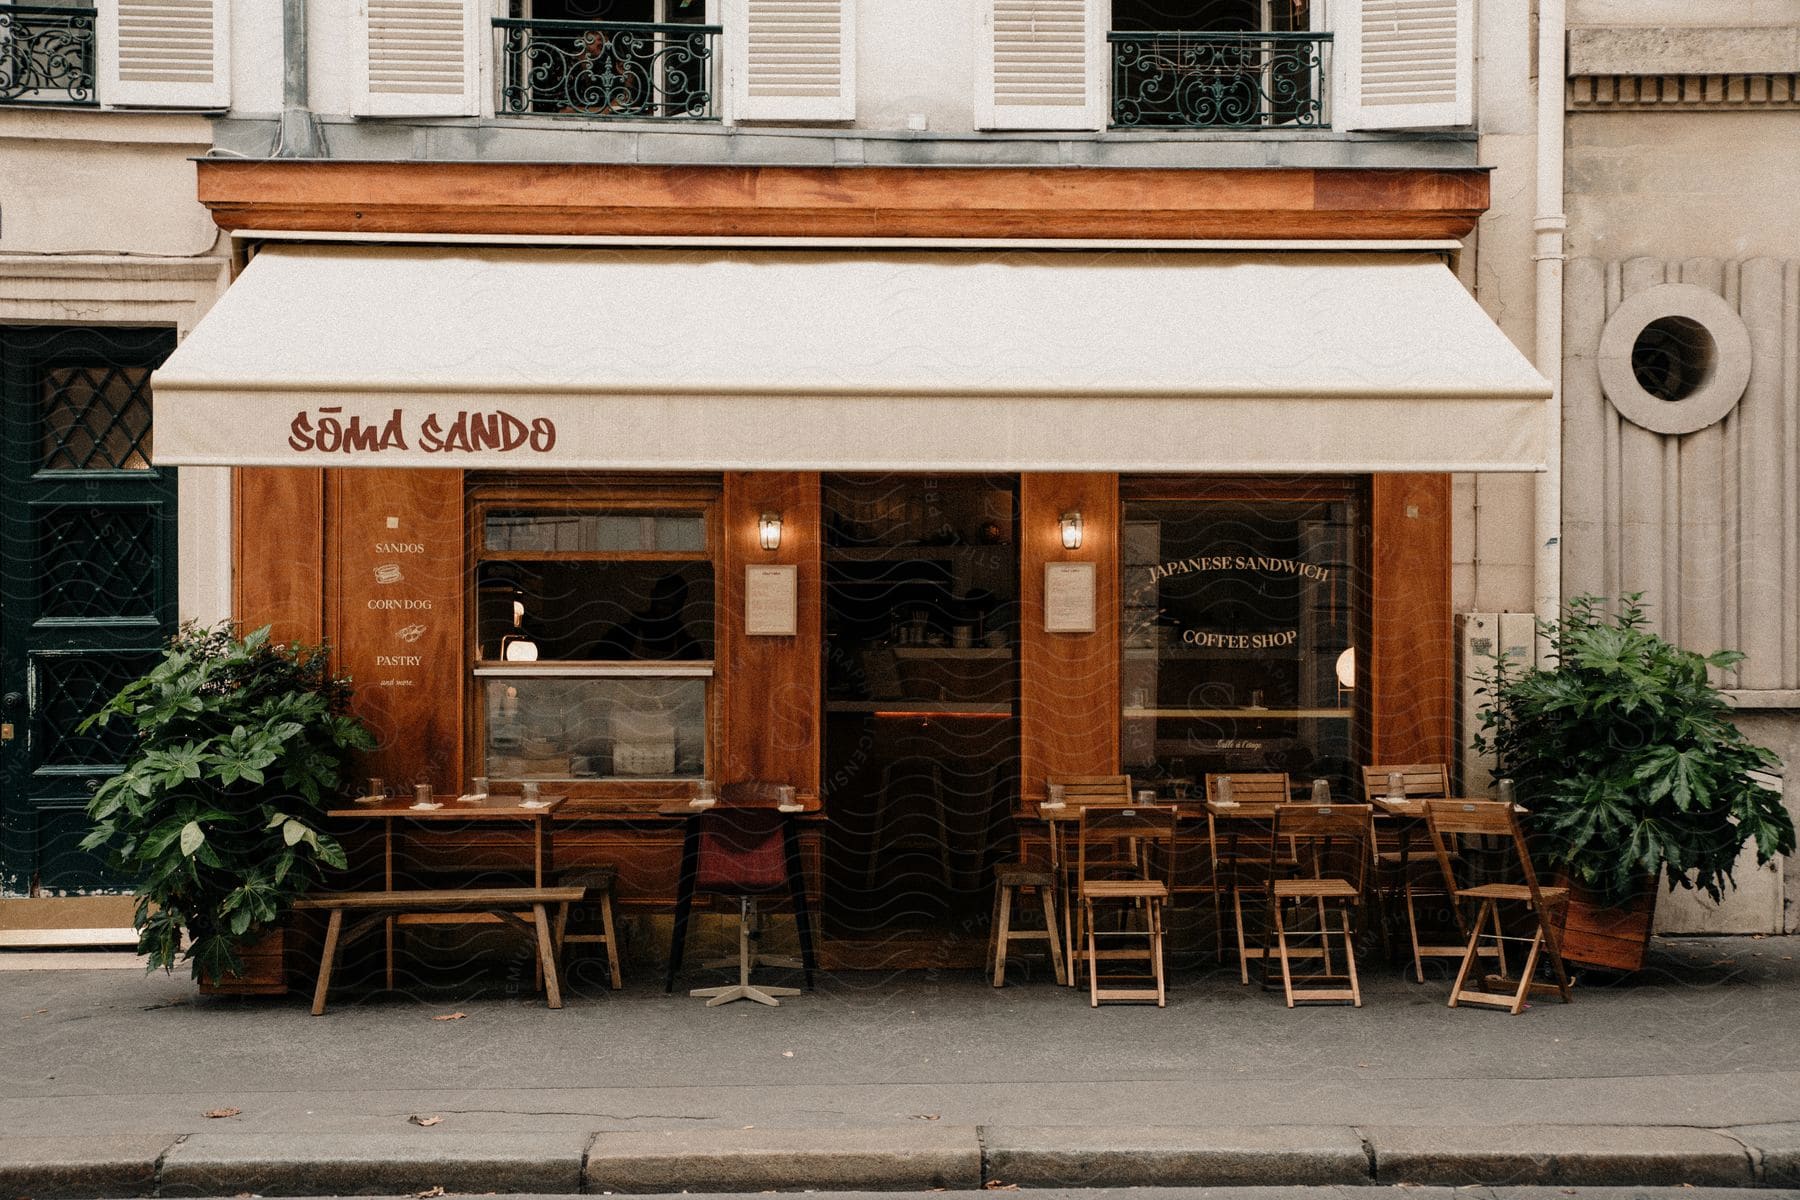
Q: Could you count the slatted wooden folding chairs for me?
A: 6